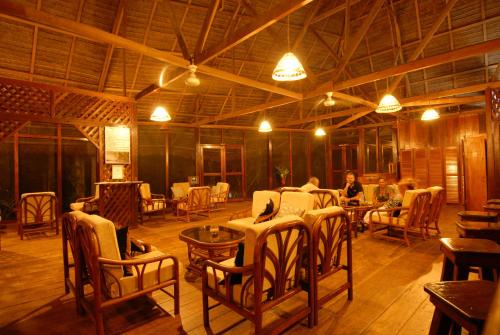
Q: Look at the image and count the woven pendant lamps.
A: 6